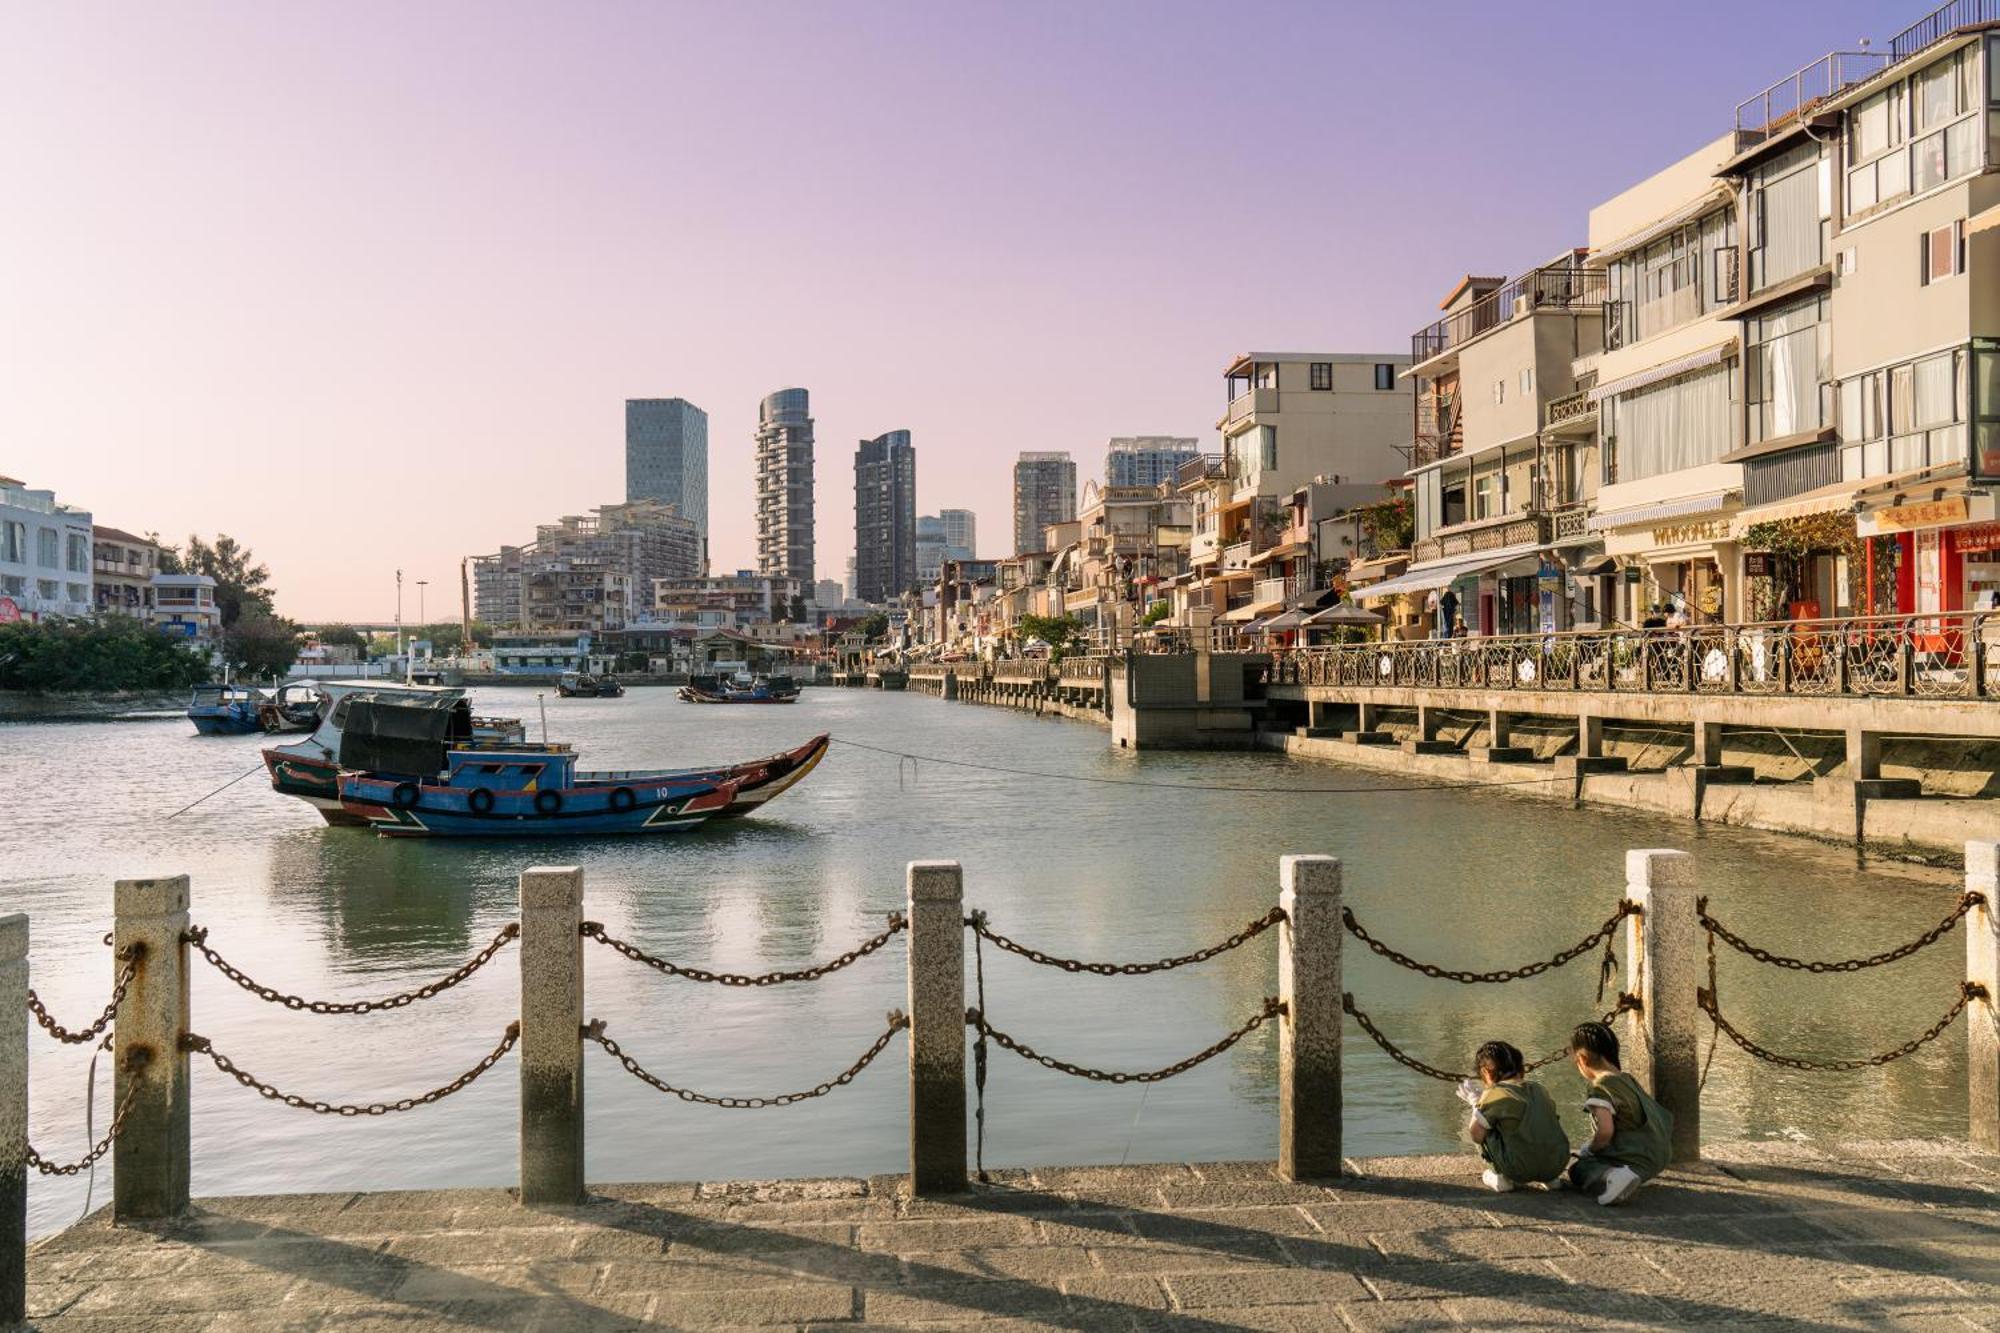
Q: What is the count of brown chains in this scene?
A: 12